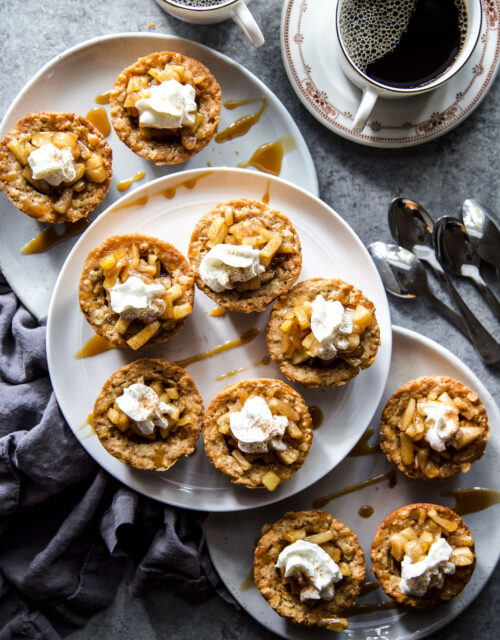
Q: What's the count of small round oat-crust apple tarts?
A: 10